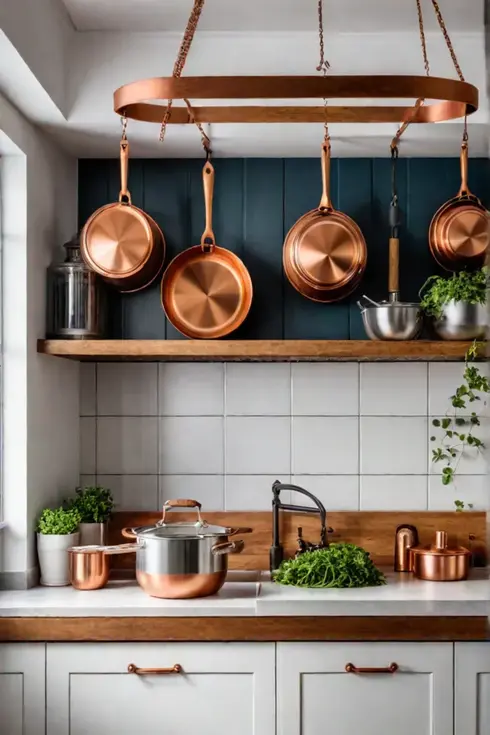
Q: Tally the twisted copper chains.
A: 4